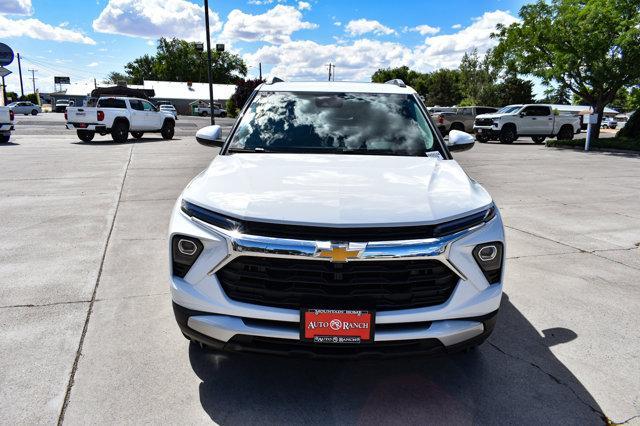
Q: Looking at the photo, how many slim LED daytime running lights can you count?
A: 2